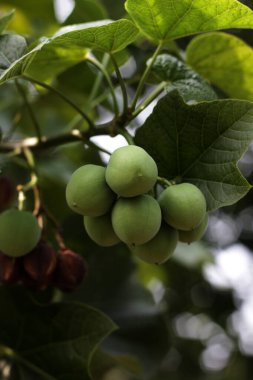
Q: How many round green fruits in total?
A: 8